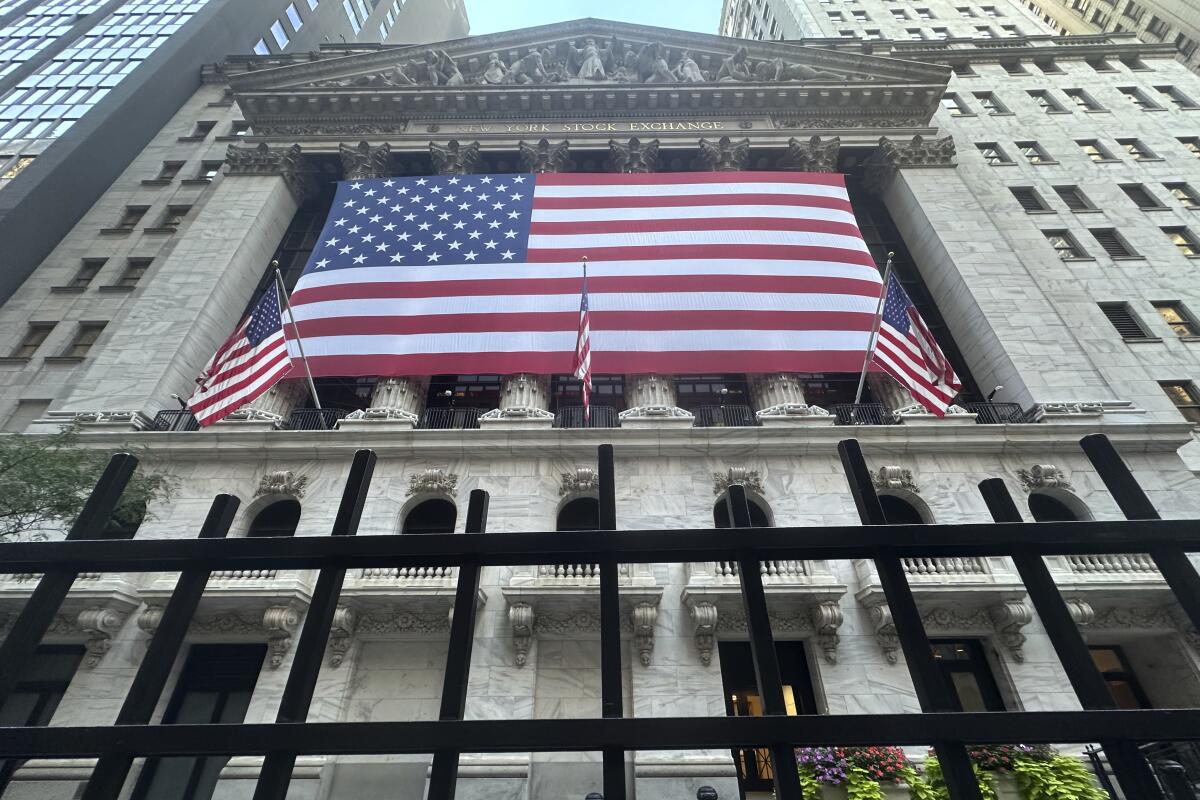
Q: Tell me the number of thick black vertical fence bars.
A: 9